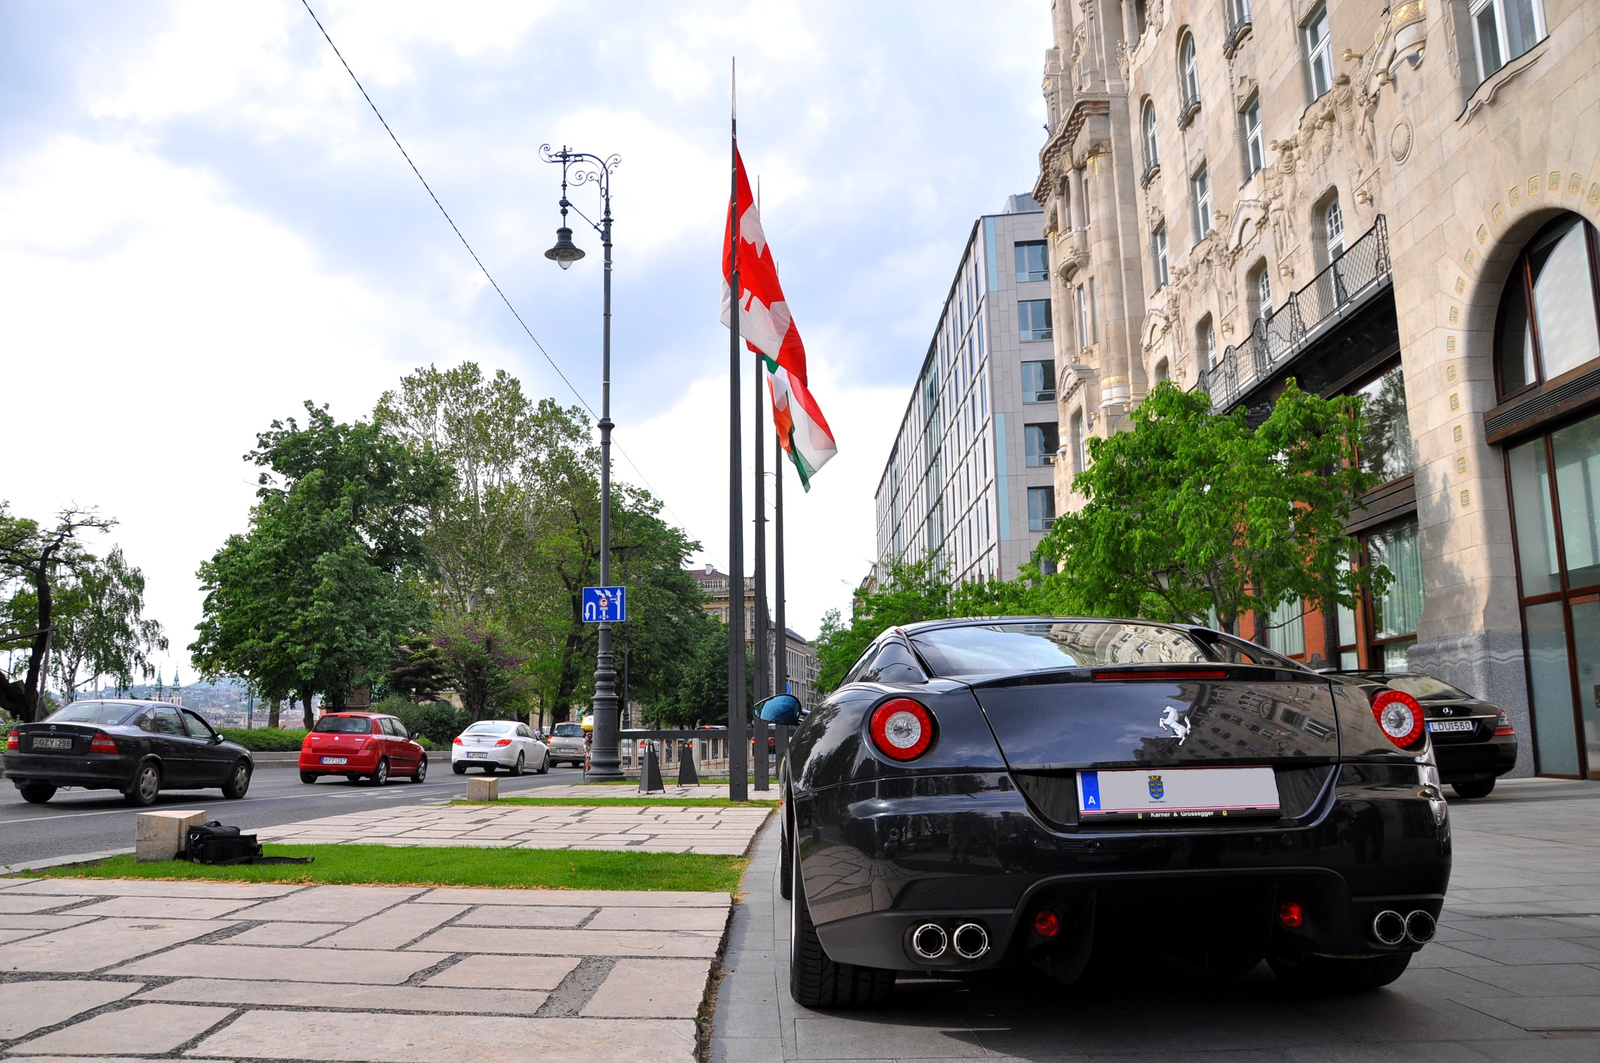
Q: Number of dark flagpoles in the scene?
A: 3